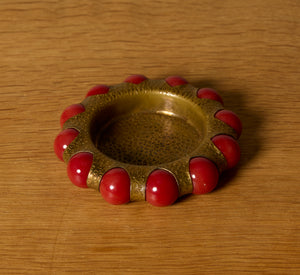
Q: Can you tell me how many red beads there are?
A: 12